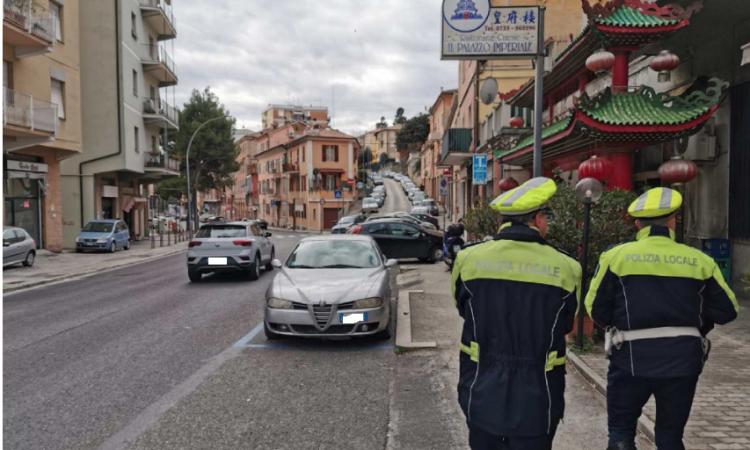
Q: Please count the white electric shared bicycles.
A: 0